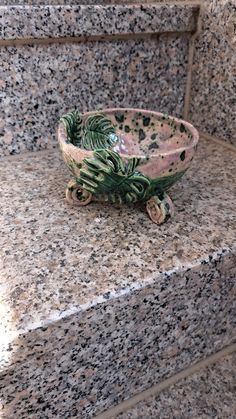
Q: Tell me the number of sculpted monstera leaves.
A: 3